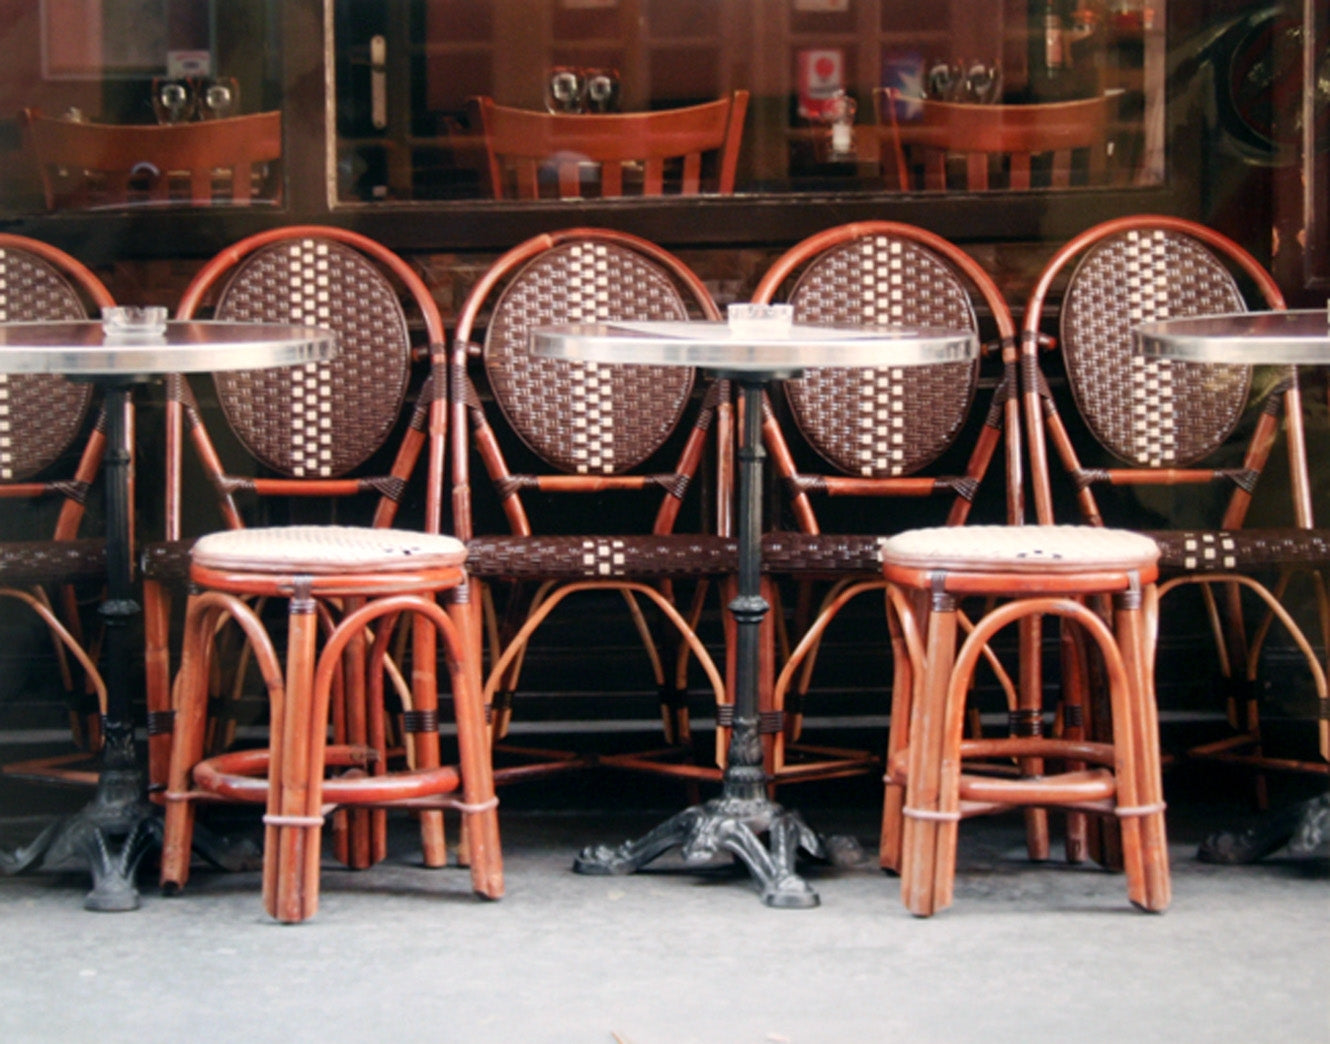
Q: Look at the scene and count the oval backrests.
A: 5